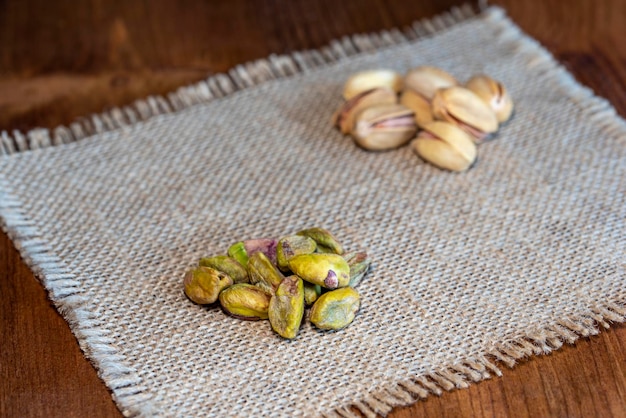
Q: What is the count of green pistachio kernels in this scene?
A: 12